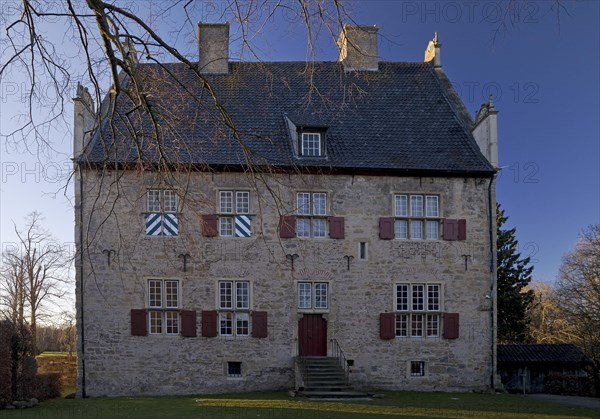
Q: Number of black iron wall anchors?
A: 5